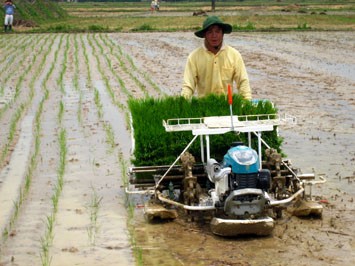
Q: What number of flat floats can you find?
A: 3